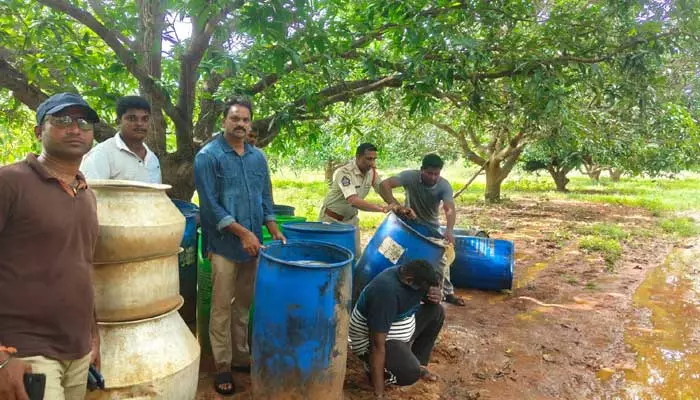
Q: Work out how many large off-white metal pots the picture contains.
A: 3